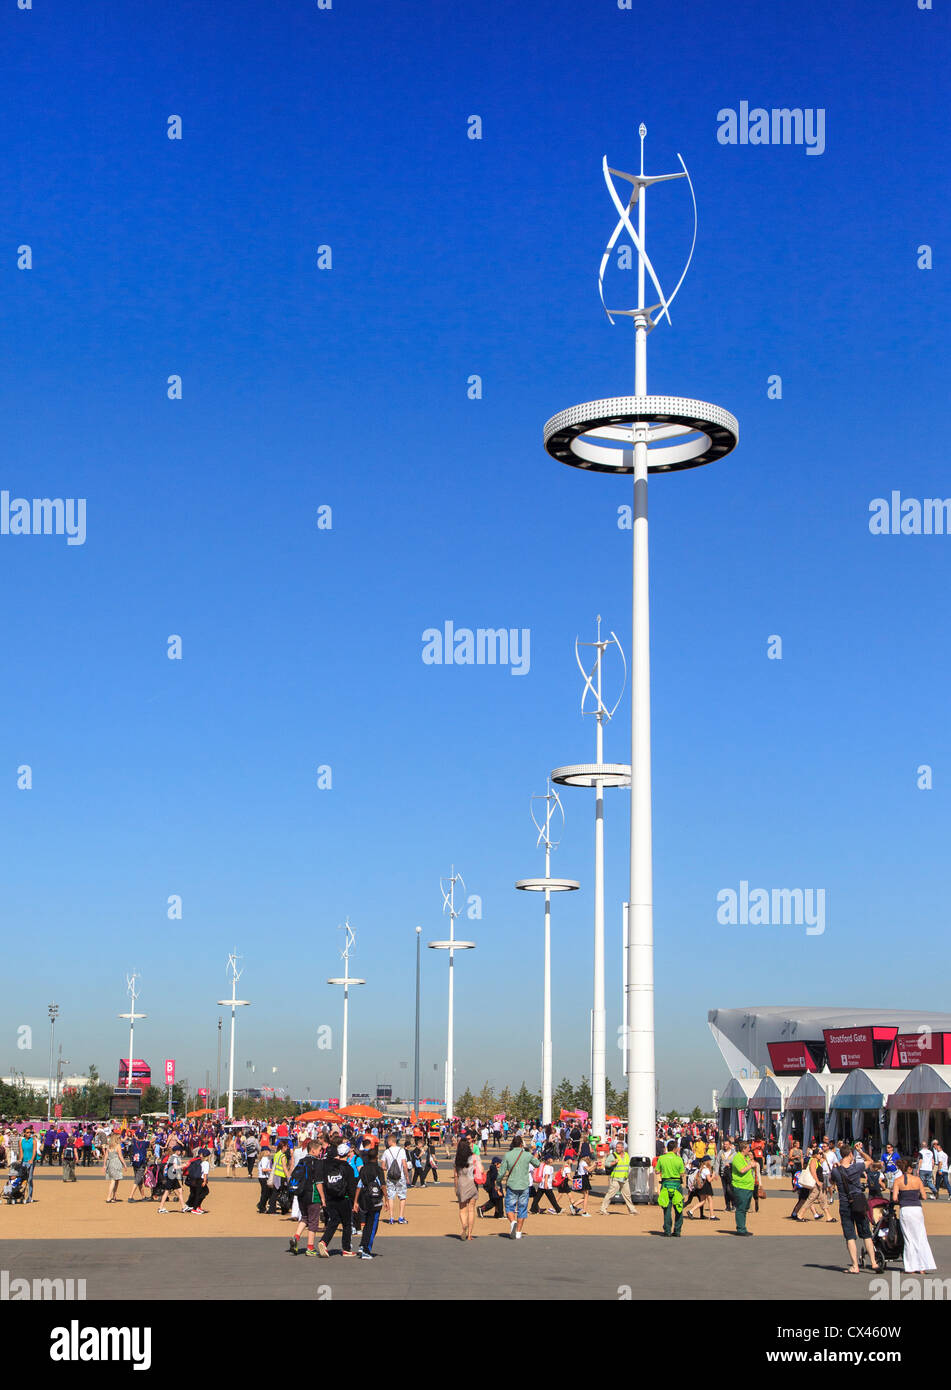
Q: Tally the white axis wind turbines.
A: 7